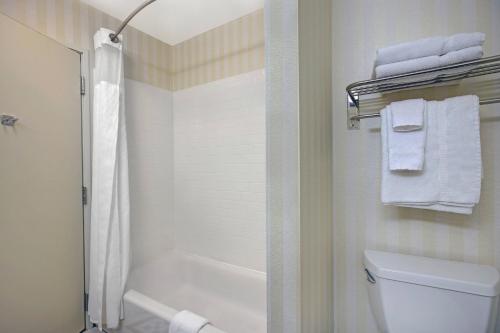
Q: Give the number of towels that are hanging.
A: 3